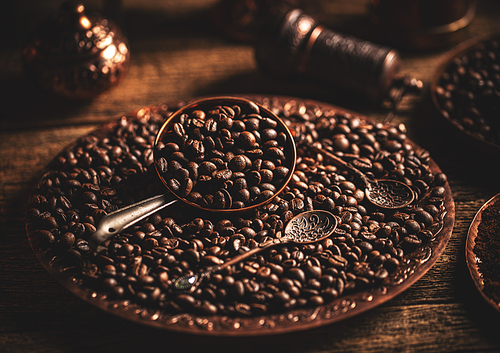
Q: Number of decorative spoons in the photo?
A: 2